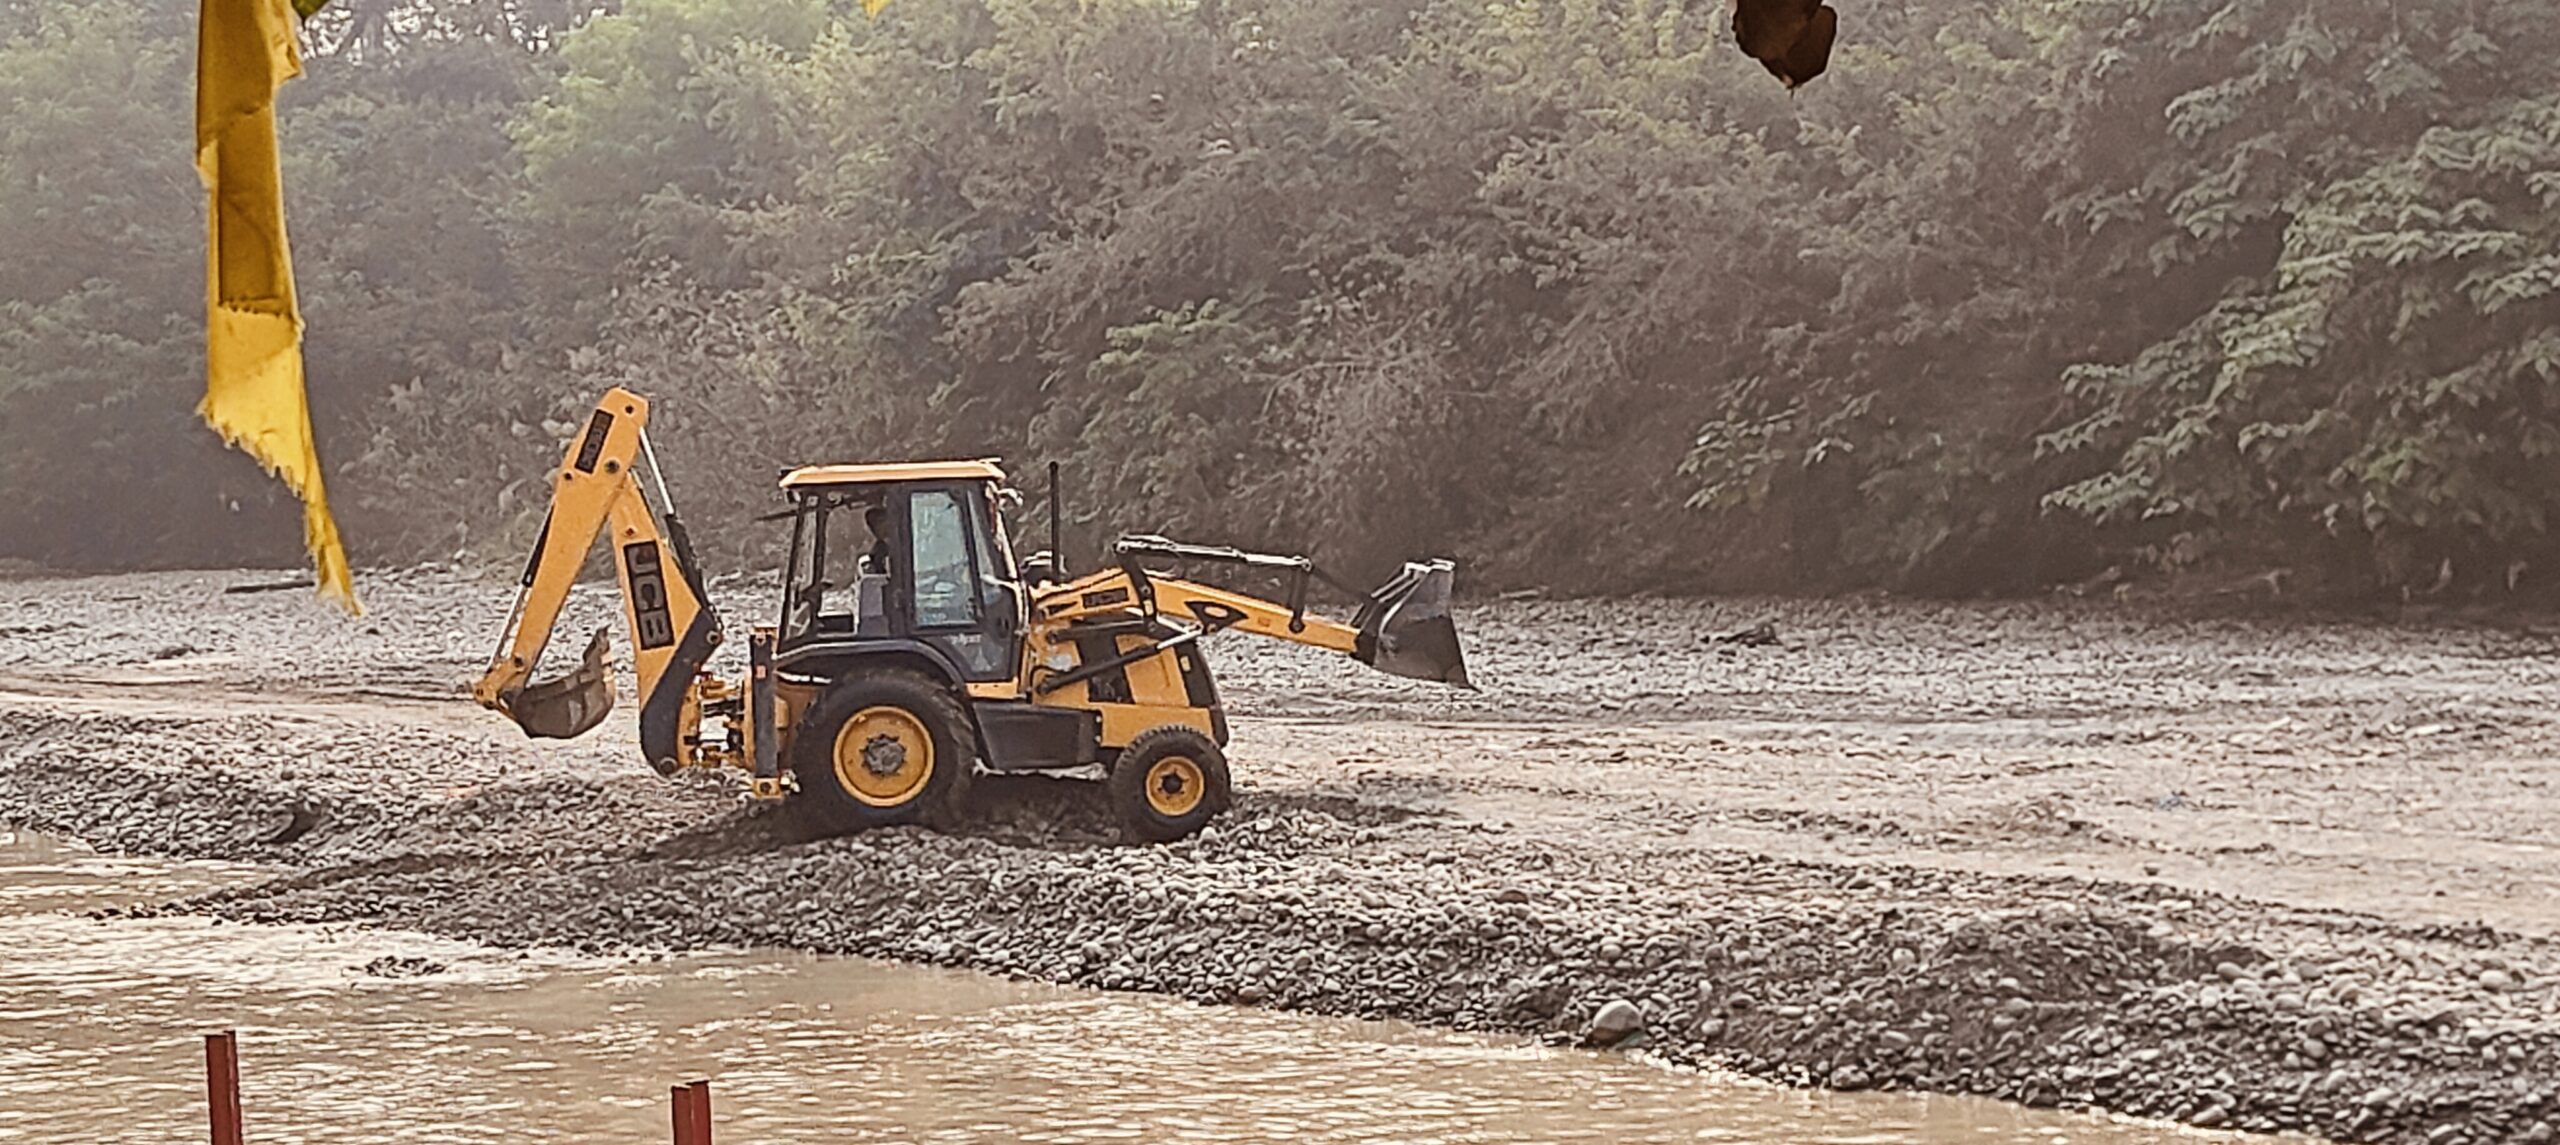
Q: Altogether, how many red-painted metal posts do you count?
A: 2